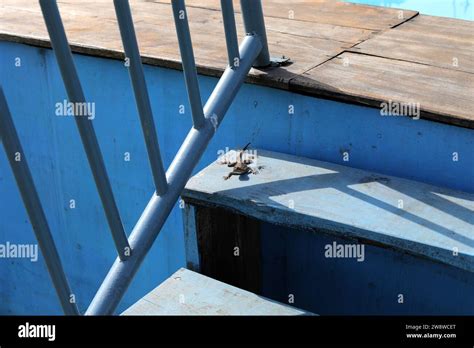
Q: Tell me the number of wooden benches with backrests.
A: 0